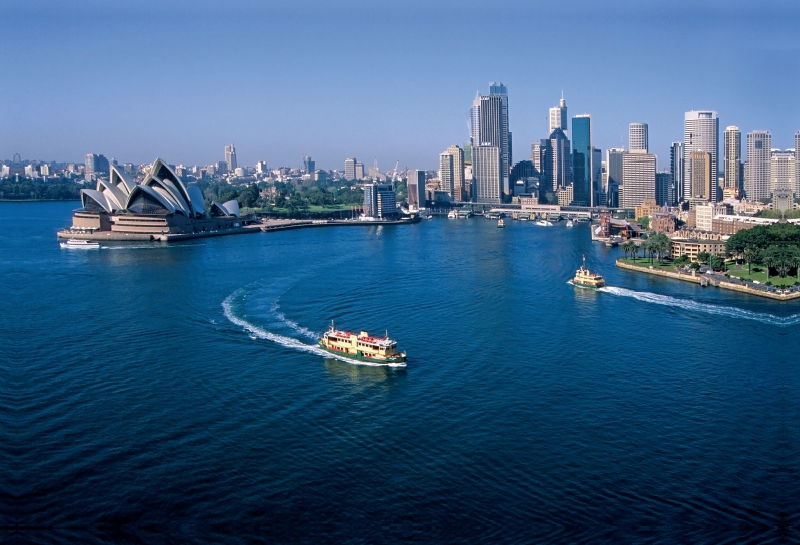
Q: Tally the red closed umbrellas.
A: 0